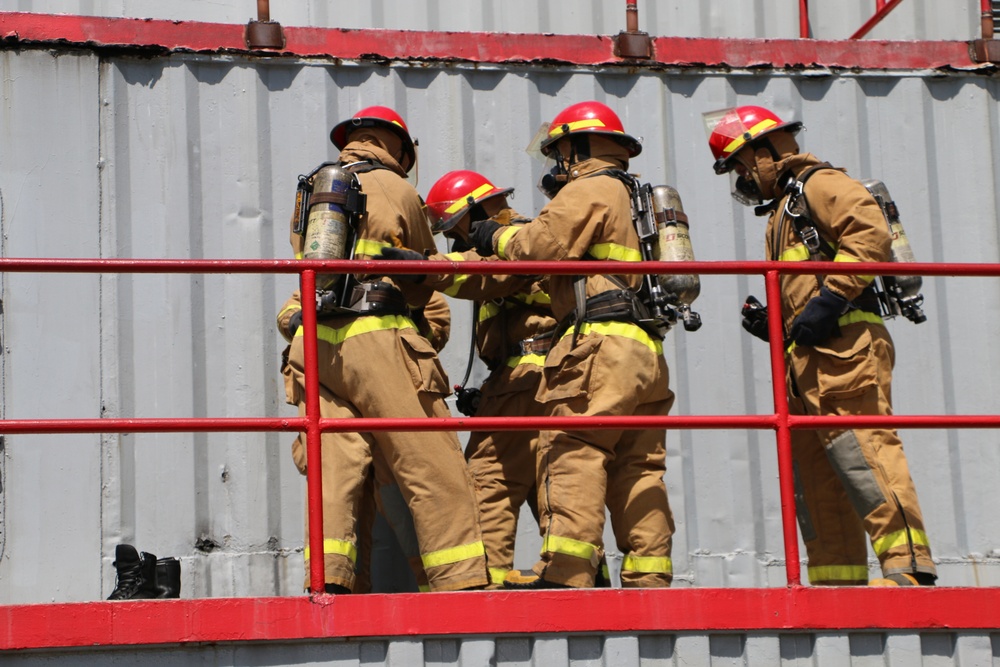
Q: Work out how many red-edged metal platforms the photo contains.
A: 2